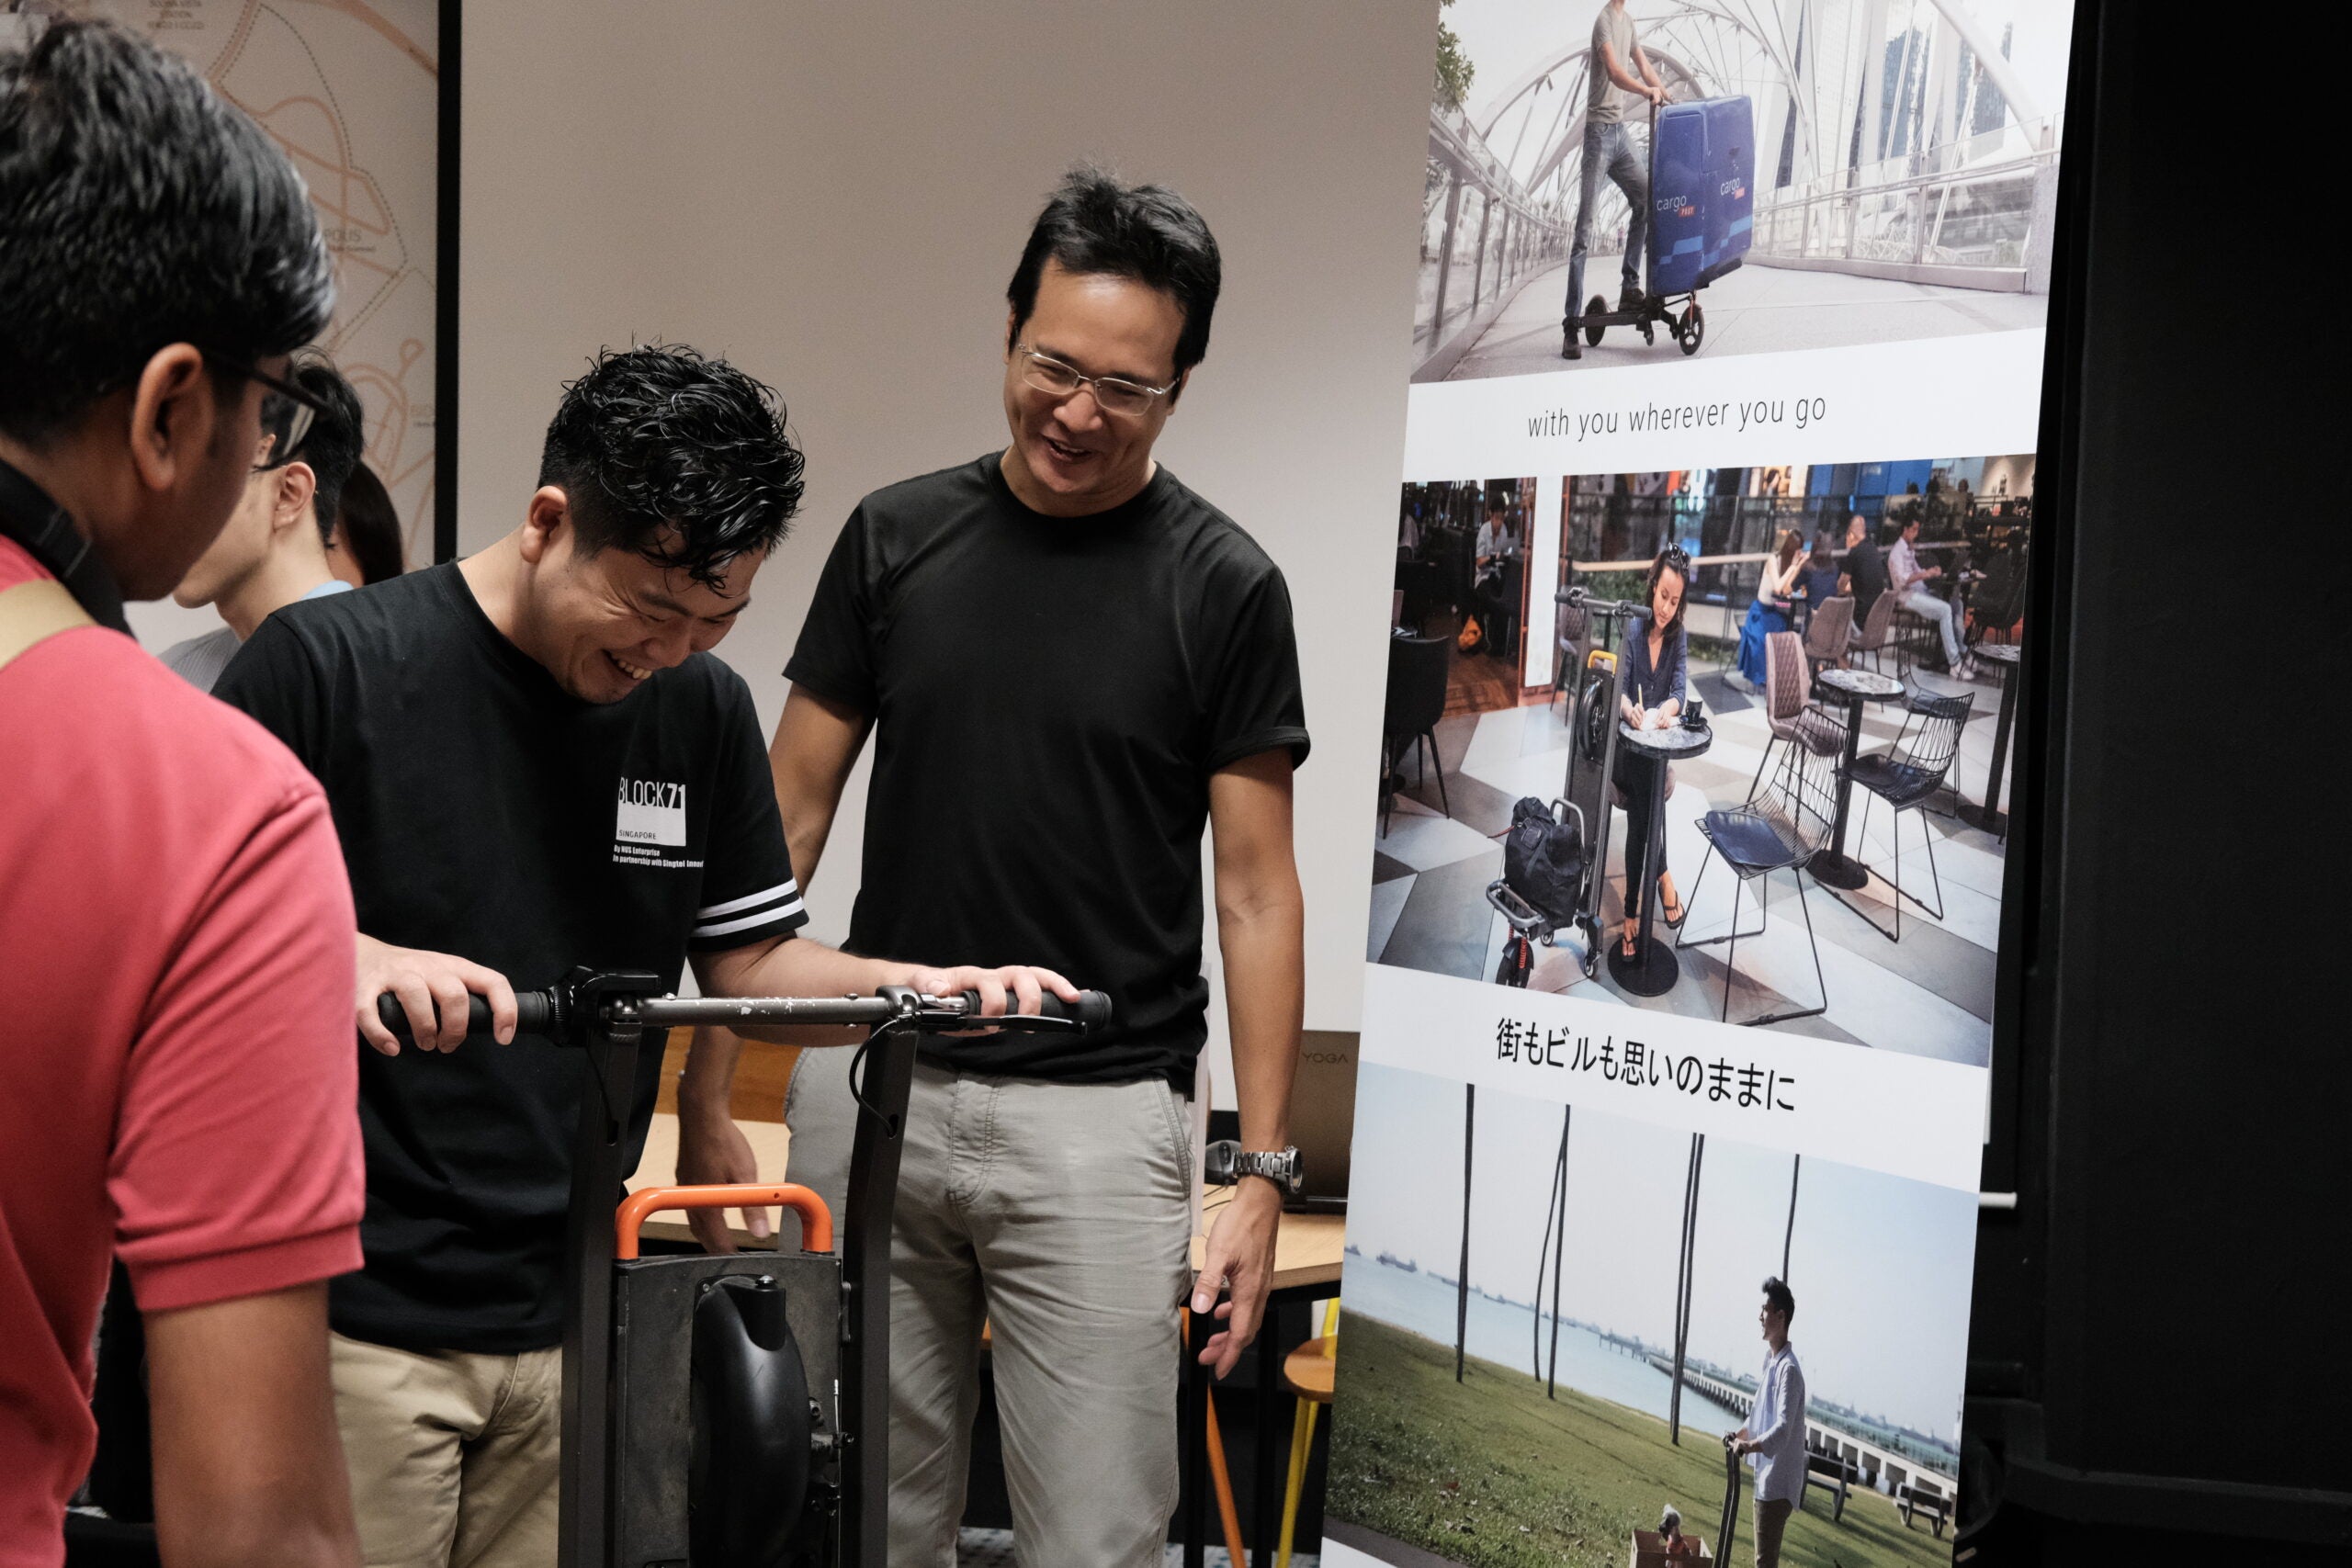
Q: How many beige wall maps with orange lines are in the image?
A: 1